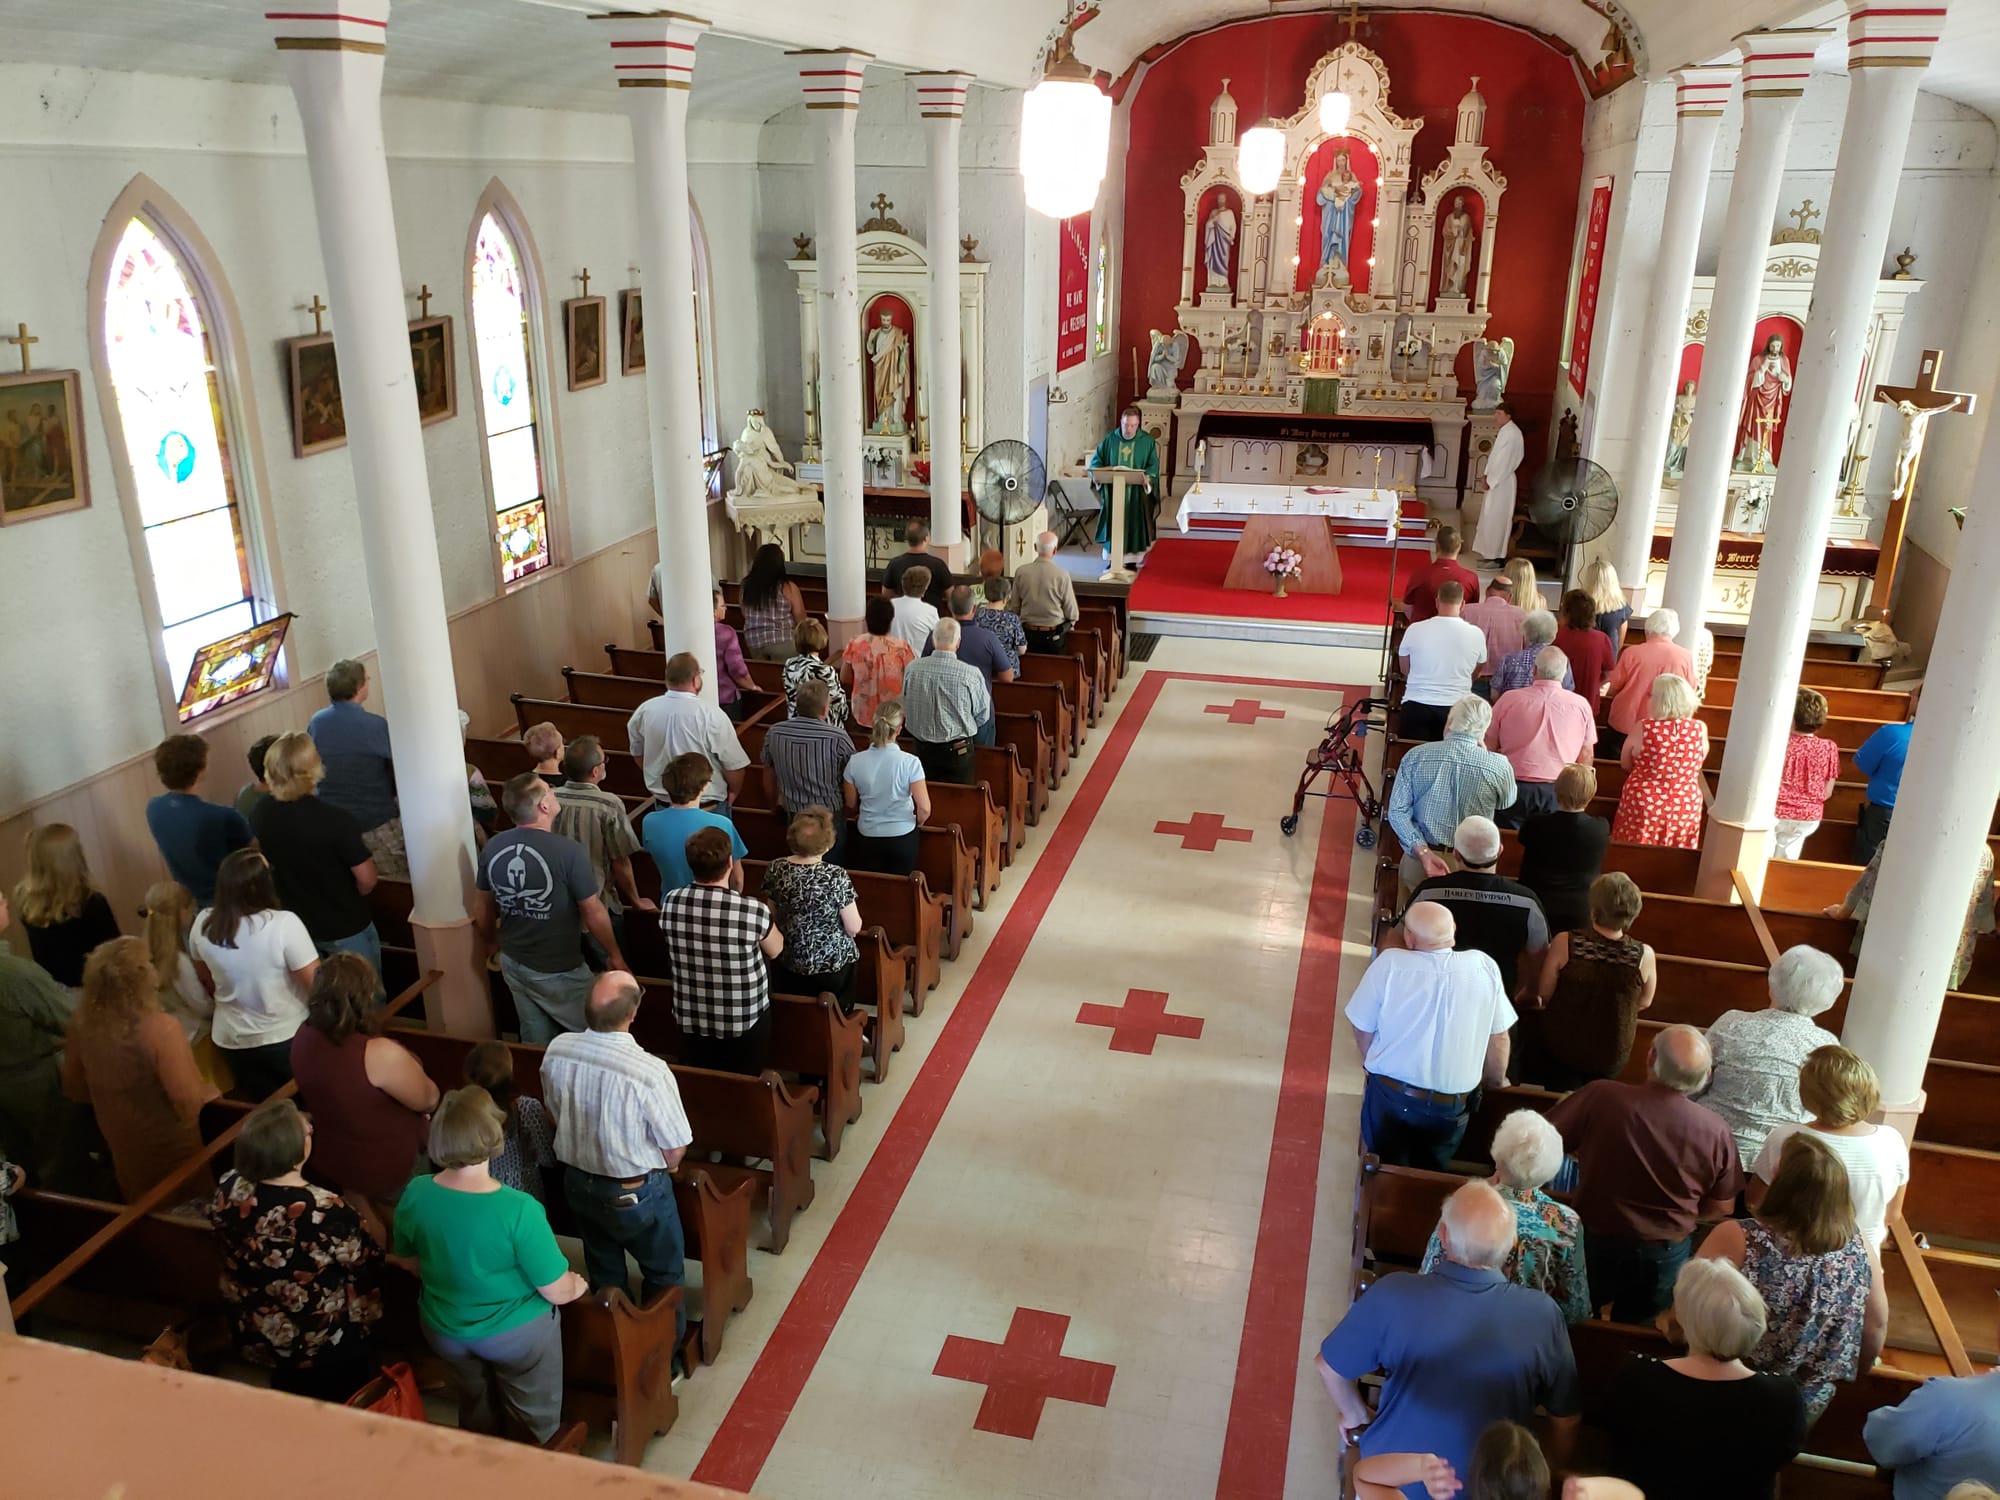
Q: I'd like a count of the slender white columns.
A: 8